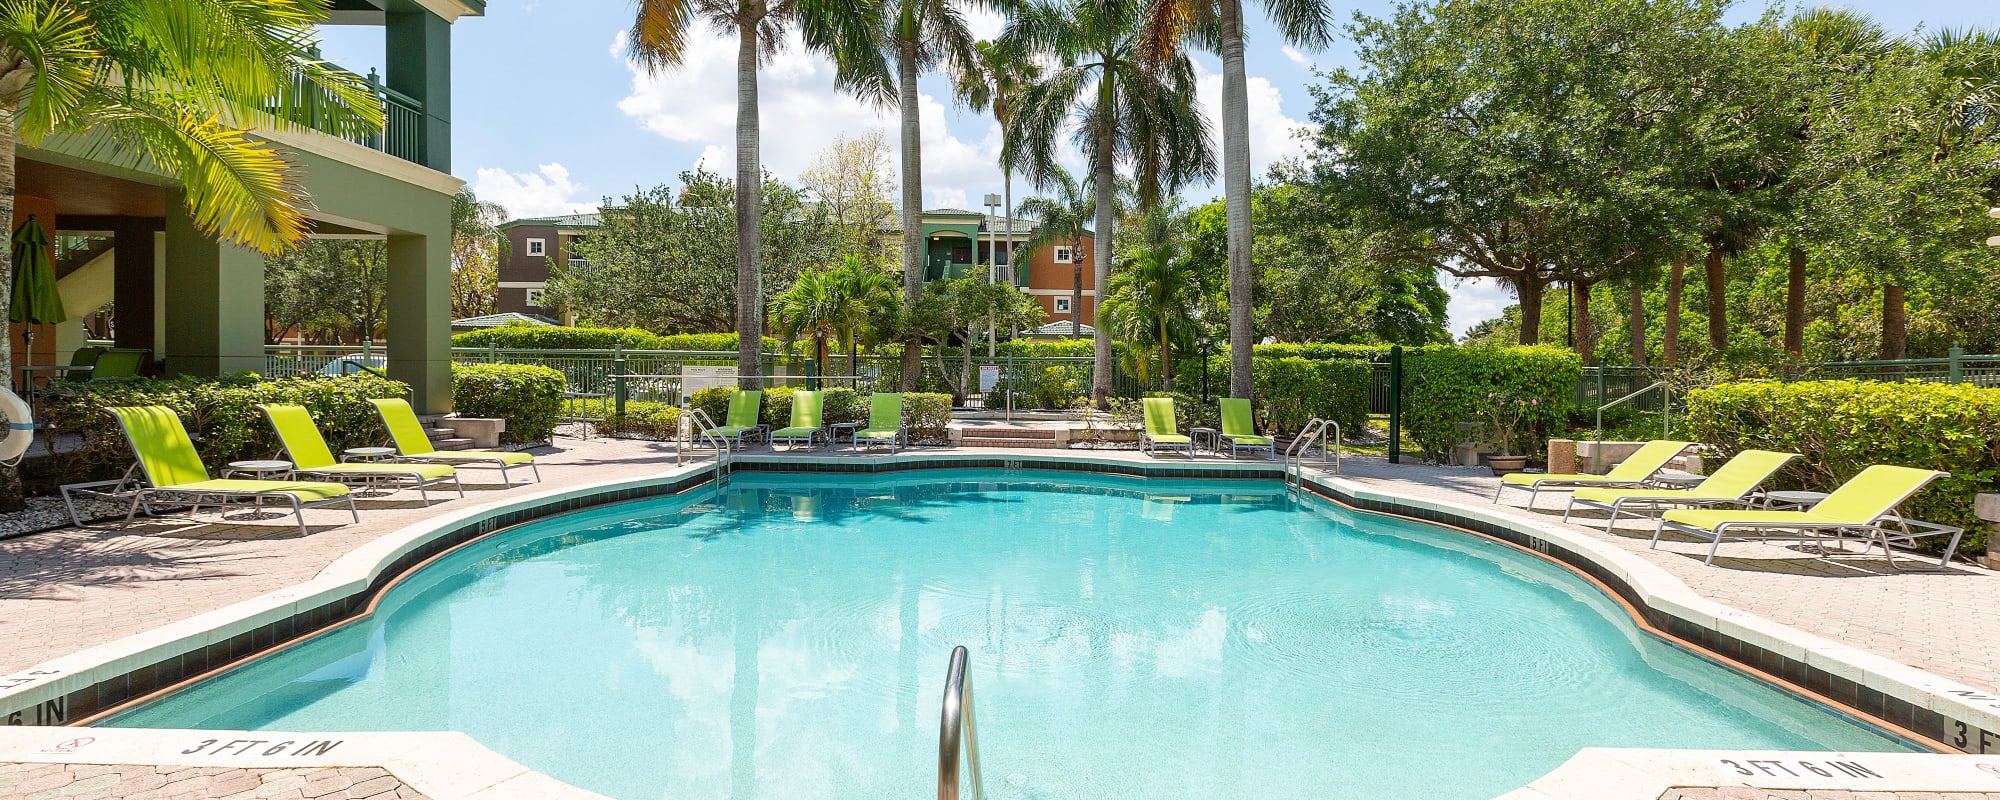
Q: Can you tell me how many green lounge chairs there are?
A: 11